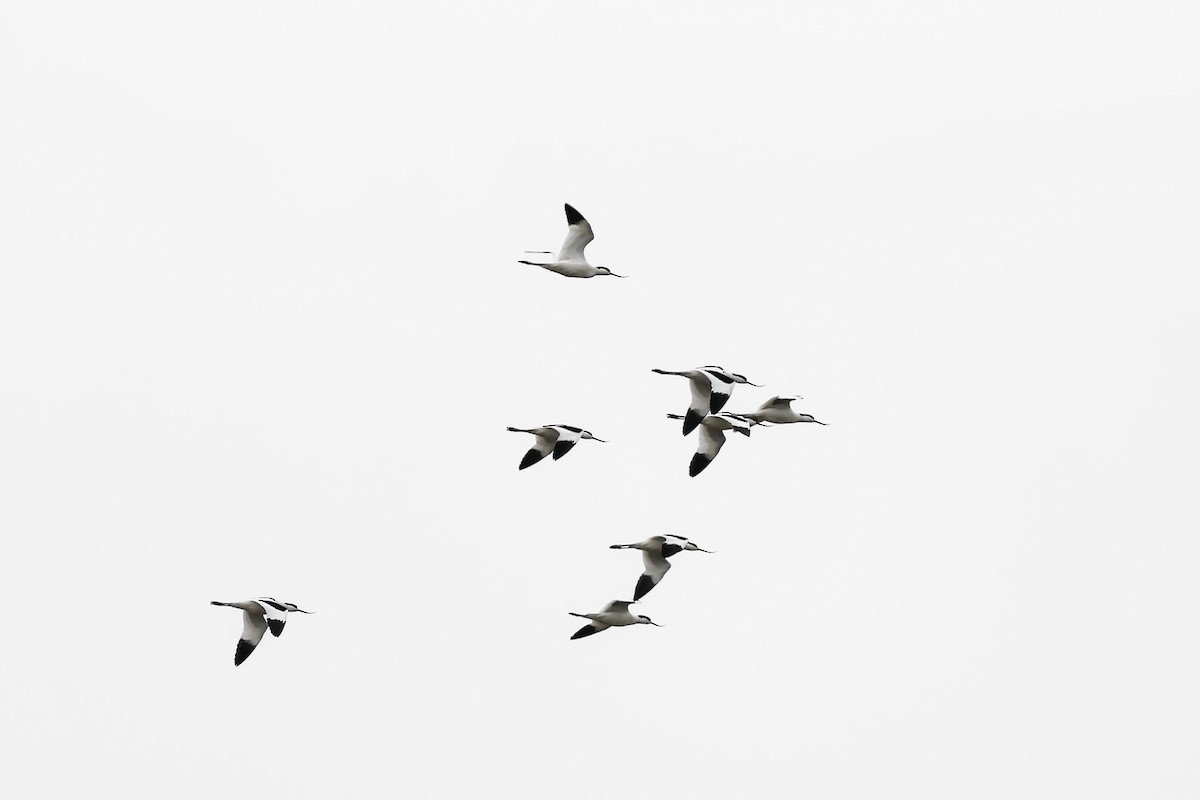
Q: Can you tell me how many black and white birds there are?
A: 8